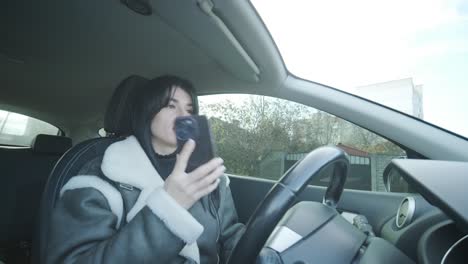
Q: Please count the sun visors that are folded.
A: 1